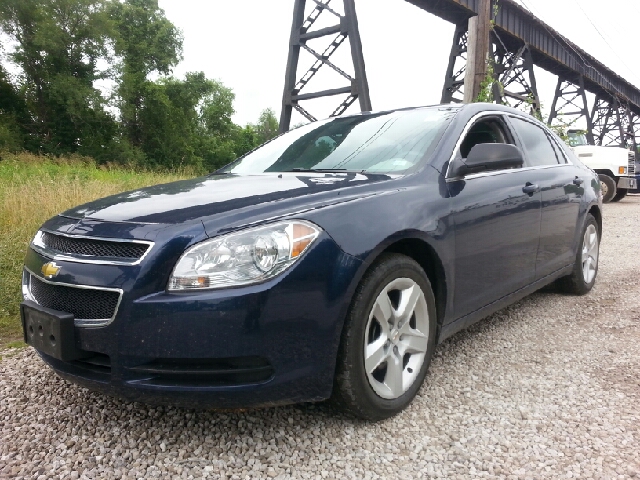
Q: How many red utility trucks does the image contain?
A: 0